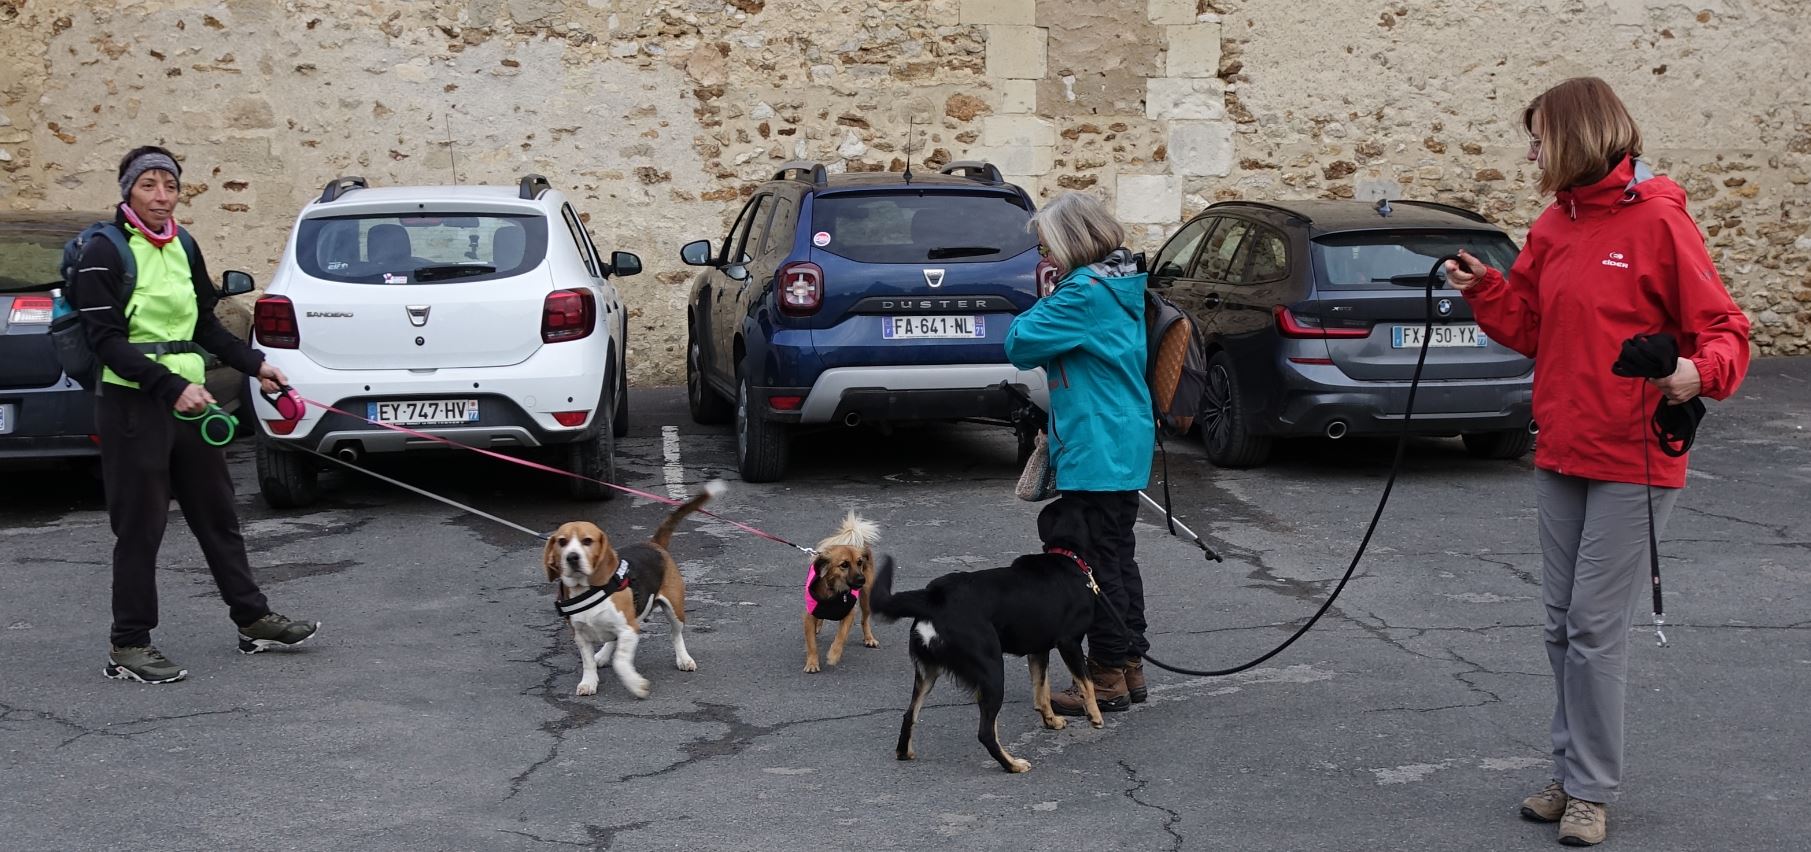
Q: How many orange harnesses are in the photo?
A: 0